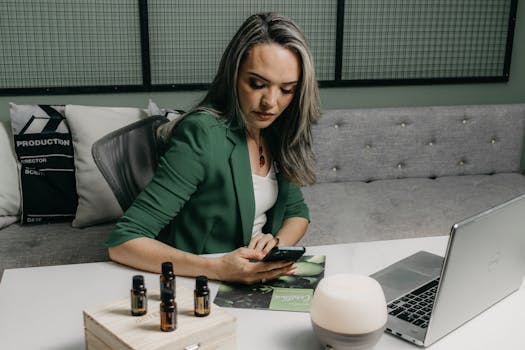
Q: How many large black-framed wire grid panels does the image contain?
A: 3